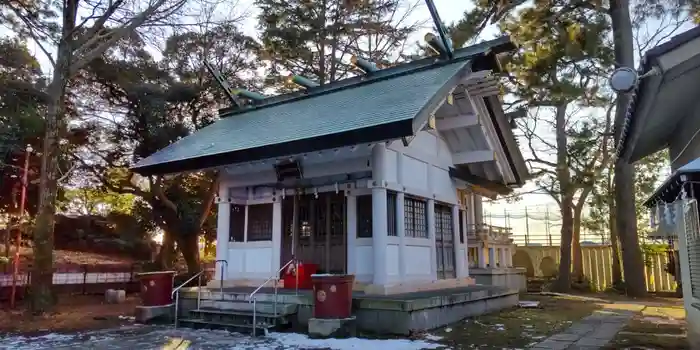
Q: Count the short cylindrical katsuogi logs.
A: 4